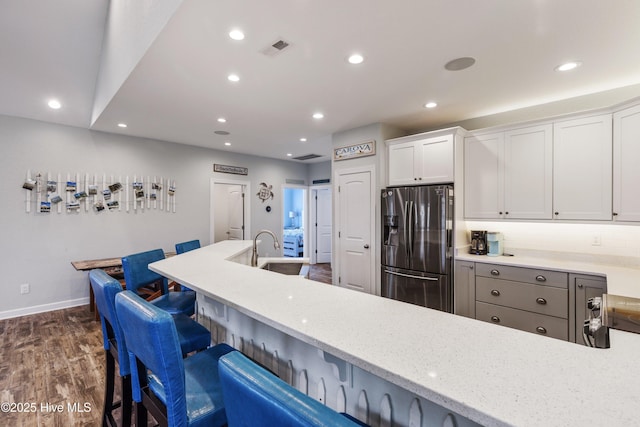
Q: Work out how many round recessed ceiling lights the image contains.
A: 12